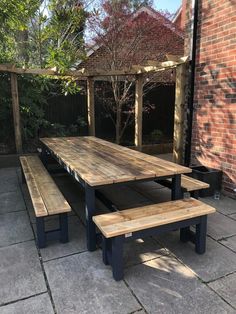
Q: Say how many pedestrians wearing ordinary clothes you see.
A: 0